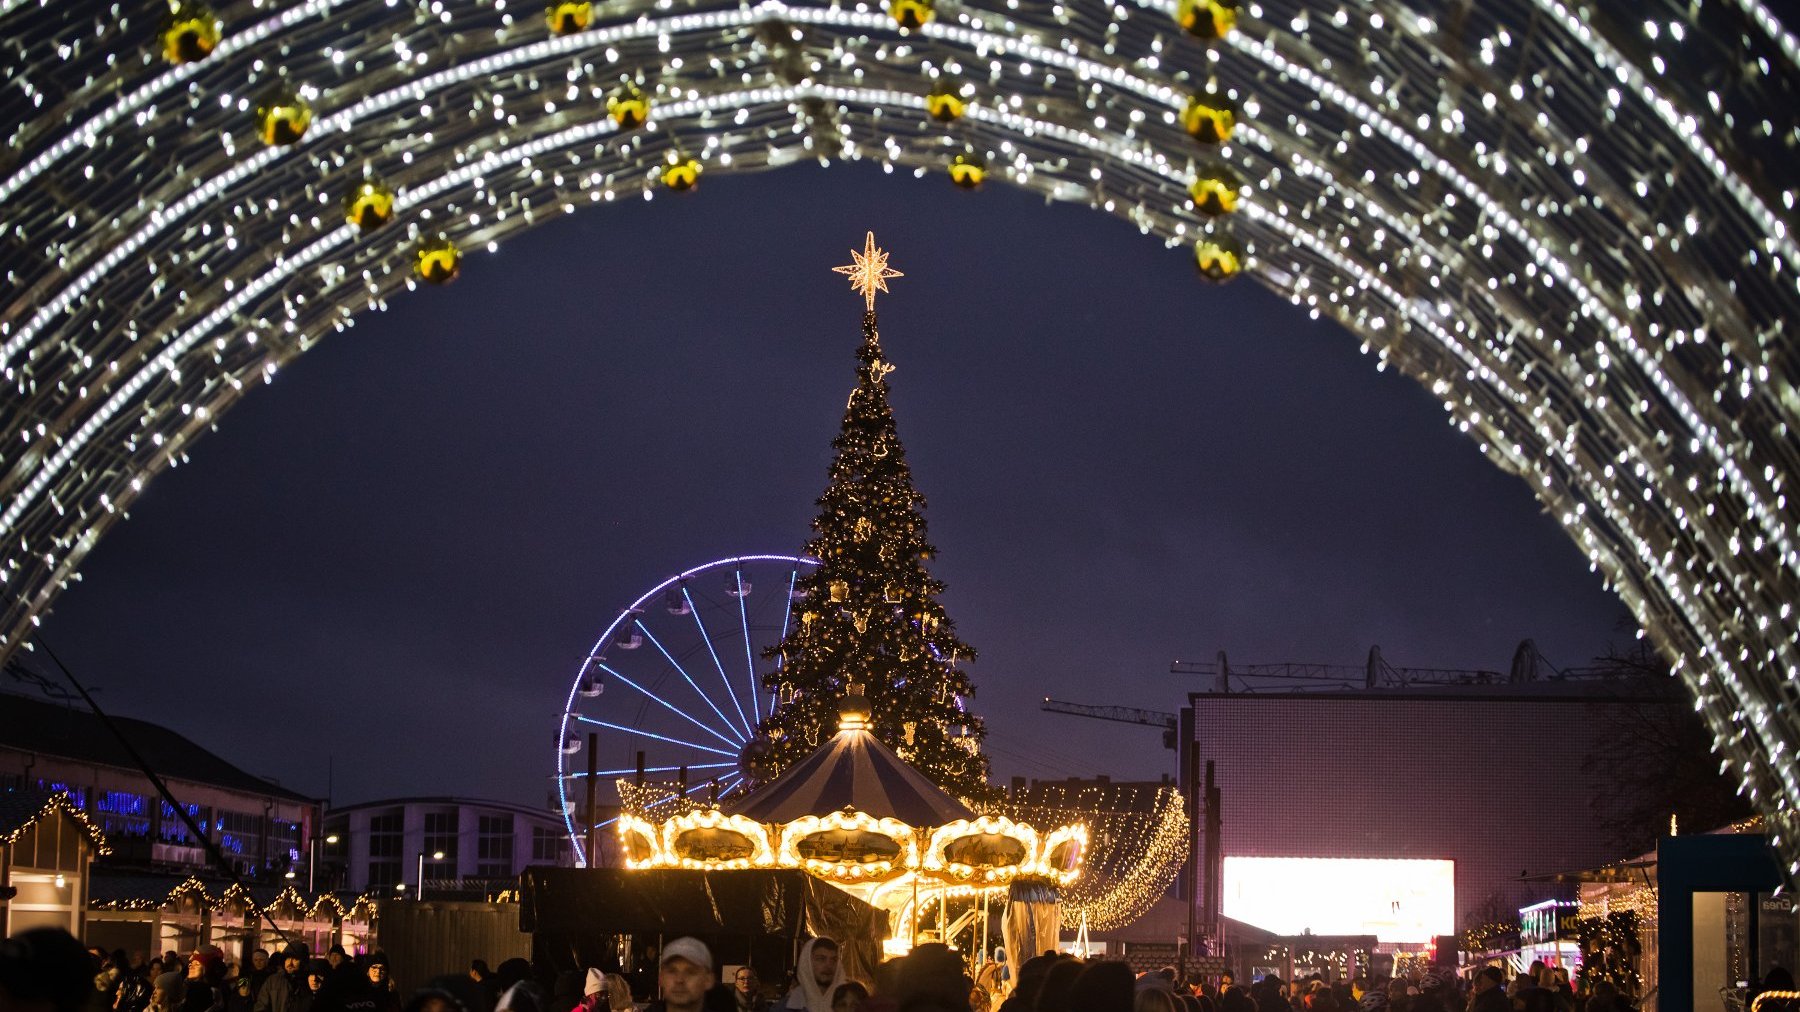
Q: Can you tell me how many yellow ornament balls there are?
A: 14